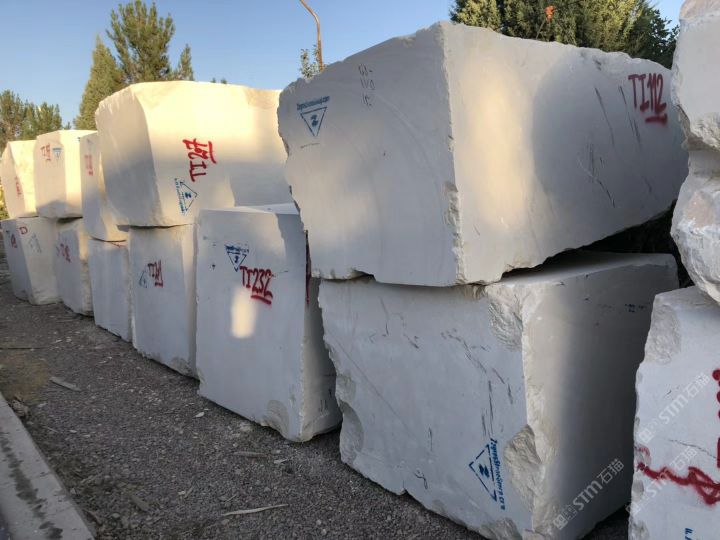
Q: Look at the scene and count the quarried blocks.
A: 14